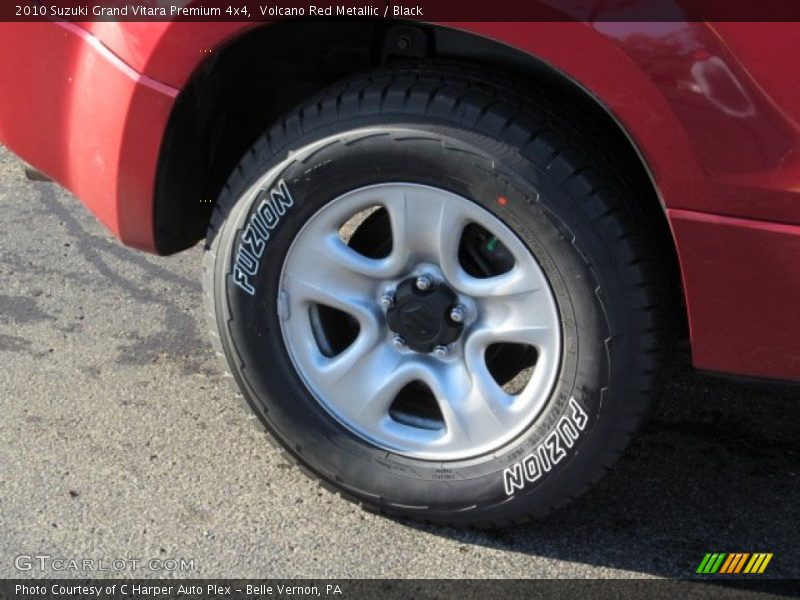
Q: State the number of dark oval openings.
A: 5